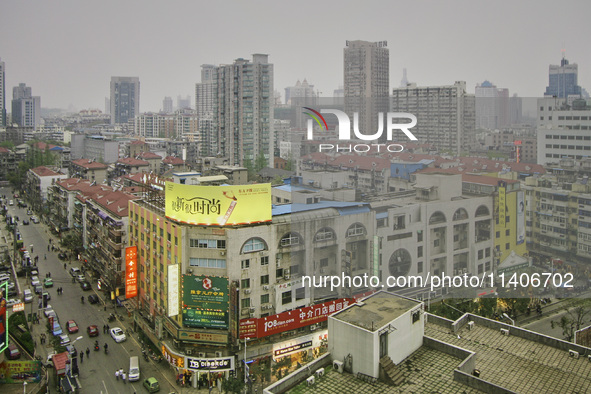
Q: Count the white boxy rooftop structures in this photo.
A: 1